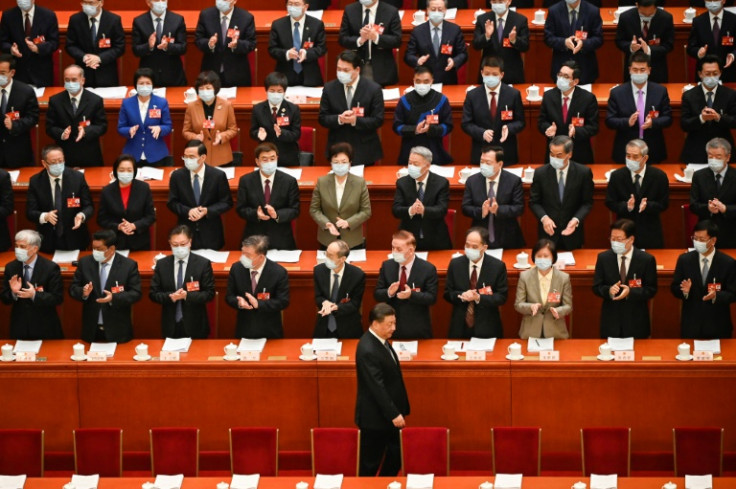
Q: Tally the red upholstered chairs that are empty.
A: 9